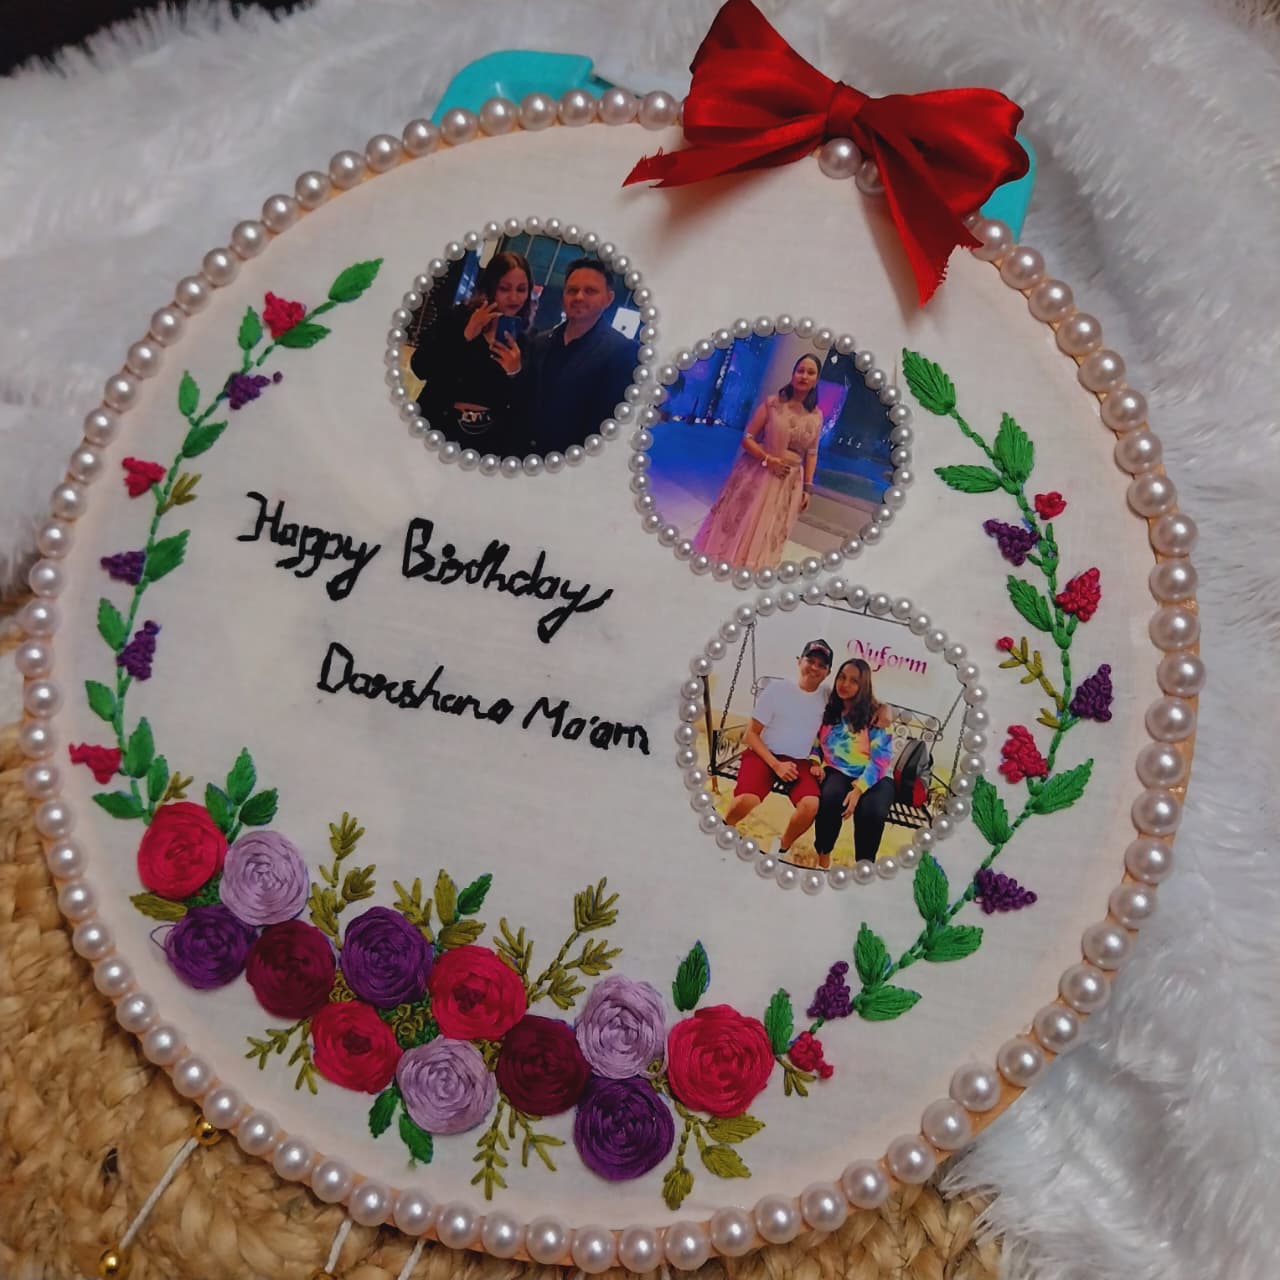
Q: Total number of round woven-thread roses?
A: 12